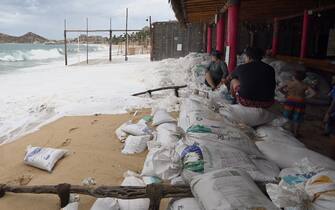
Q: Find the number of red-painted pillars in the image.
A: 5